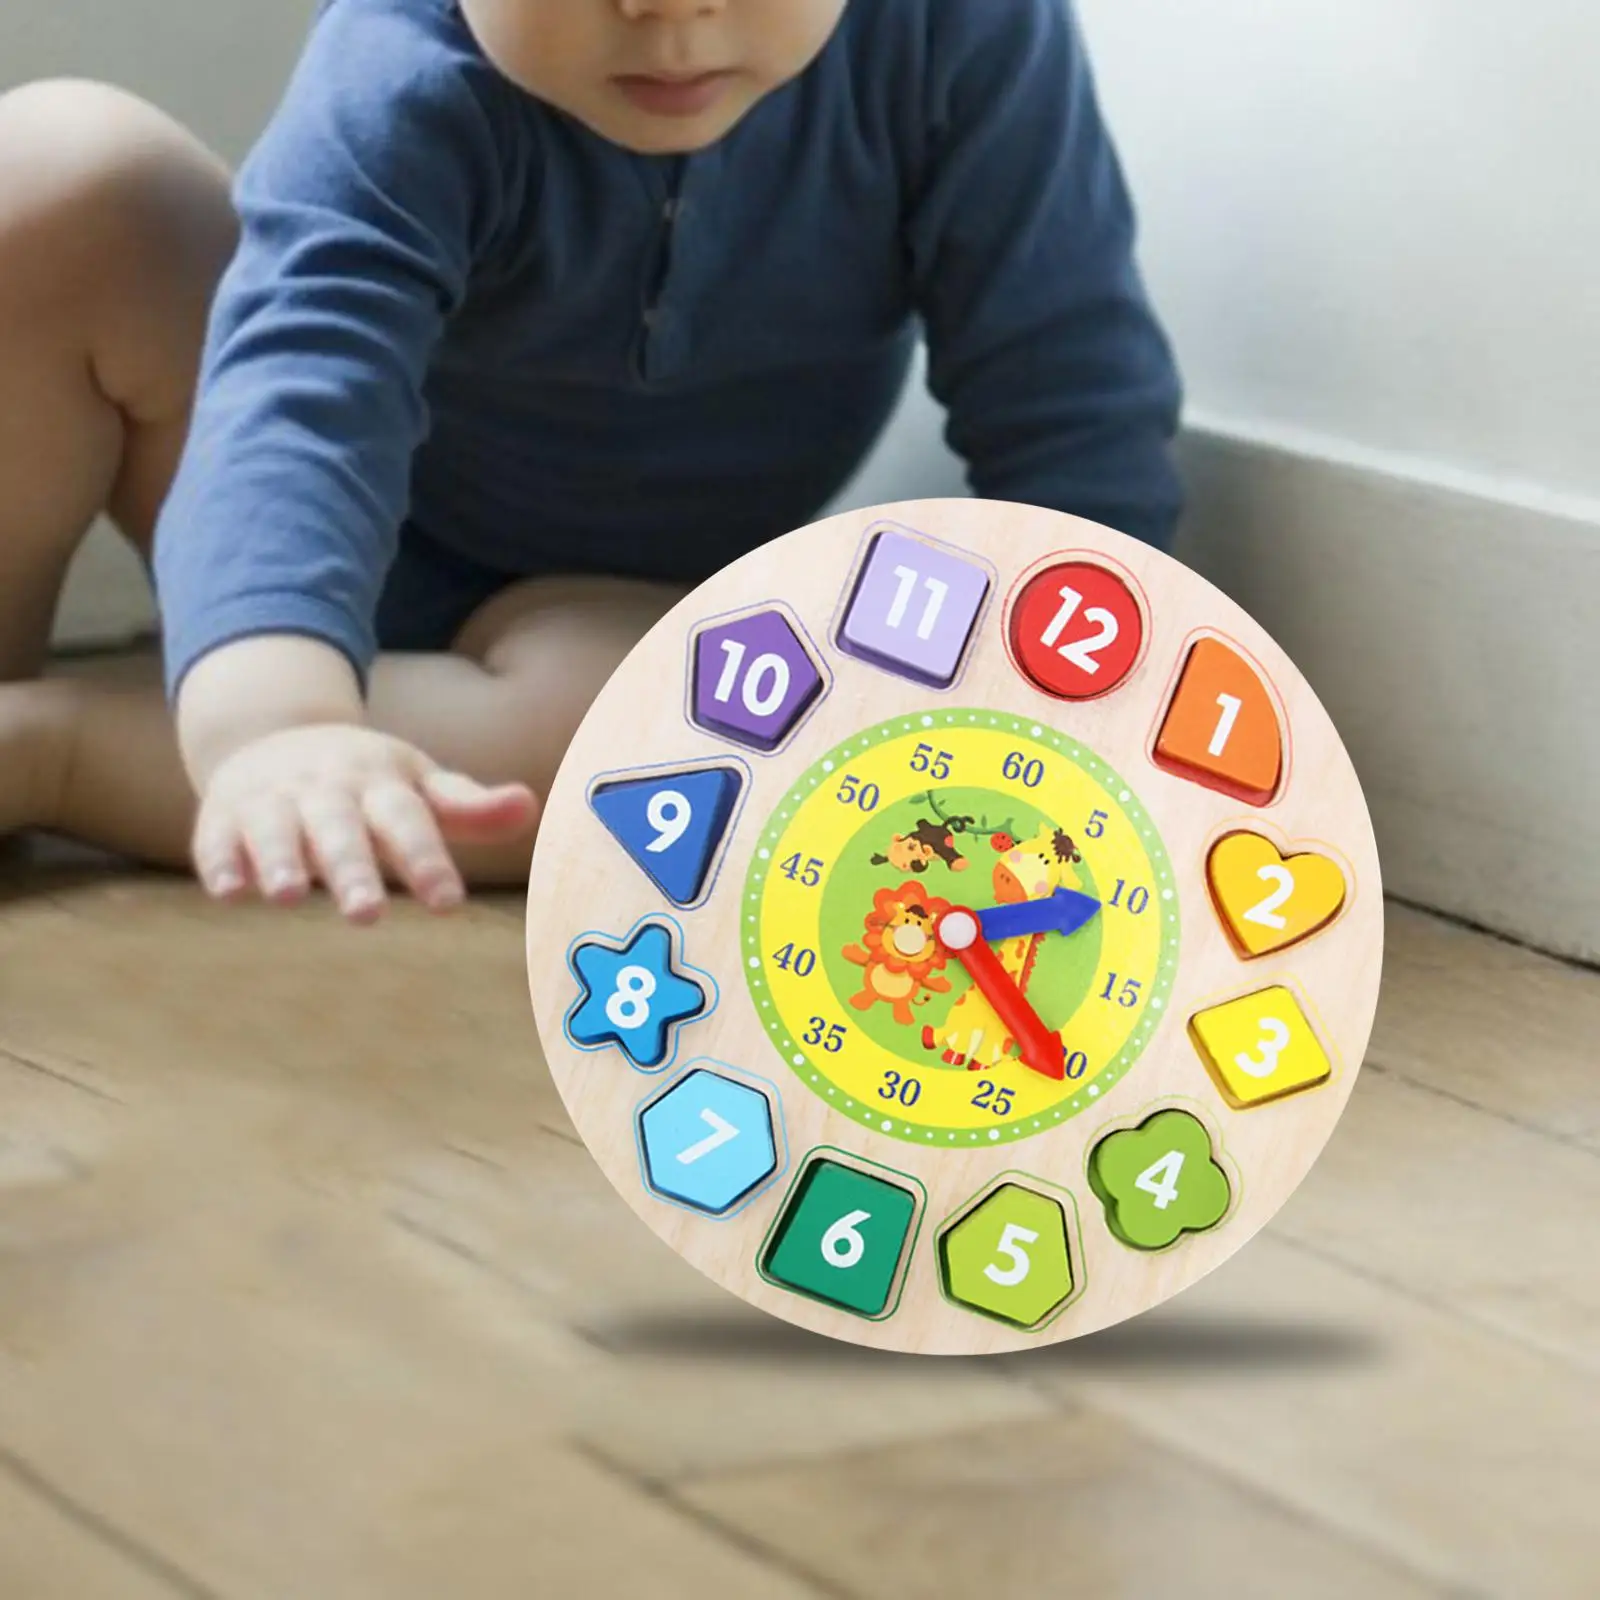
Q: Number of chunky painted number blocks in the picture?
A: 12